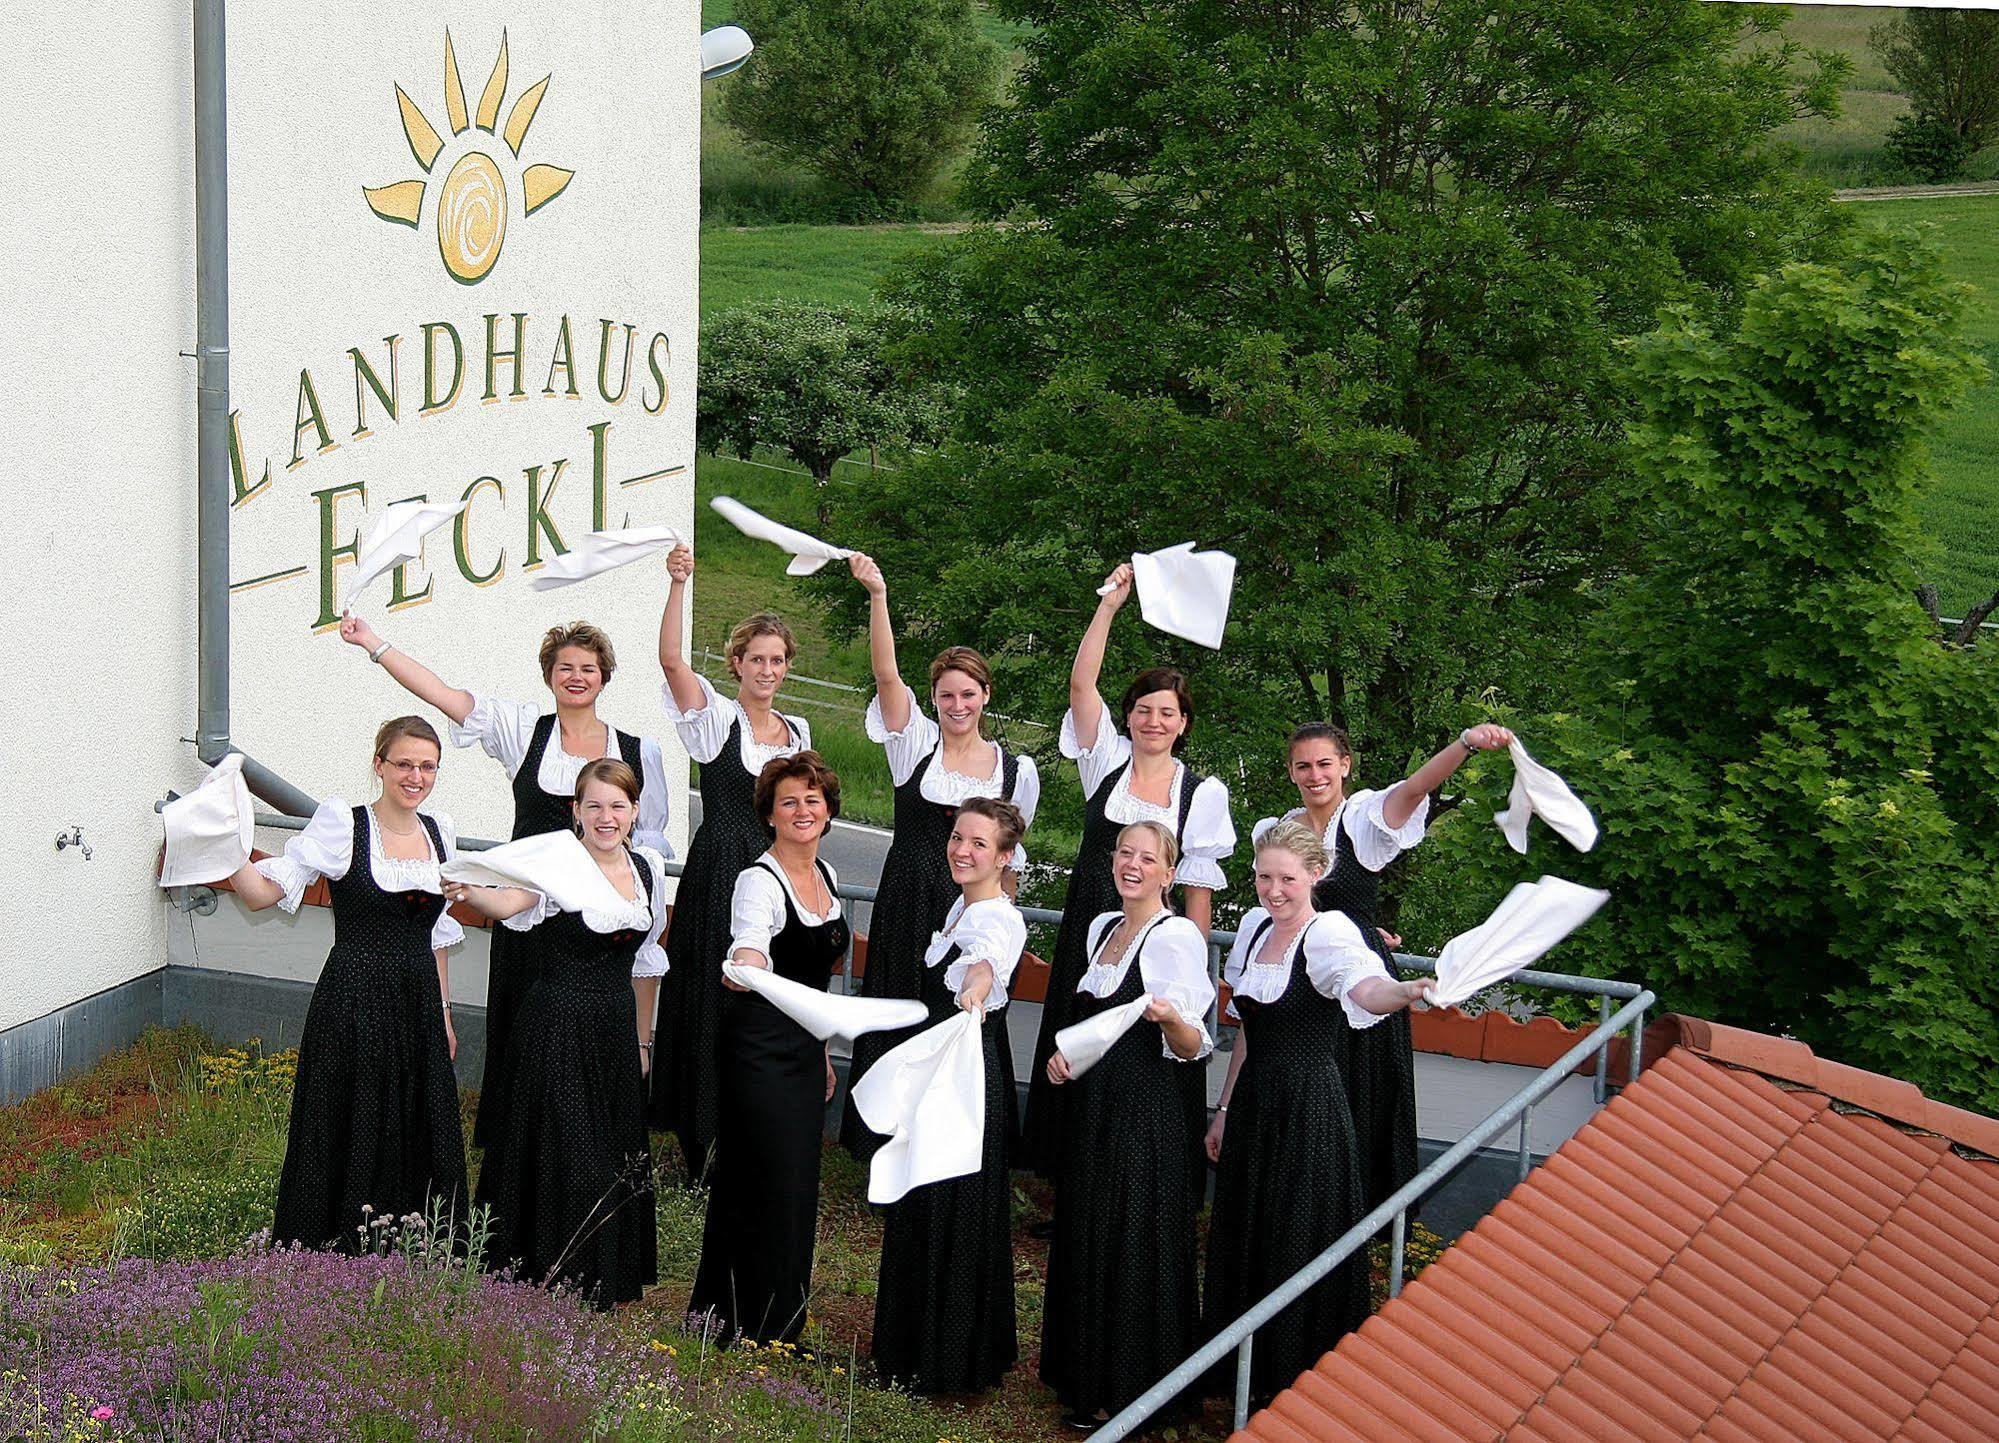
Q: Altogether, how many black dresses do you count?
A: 11